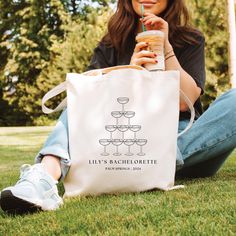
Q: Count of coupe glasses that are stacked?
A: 10